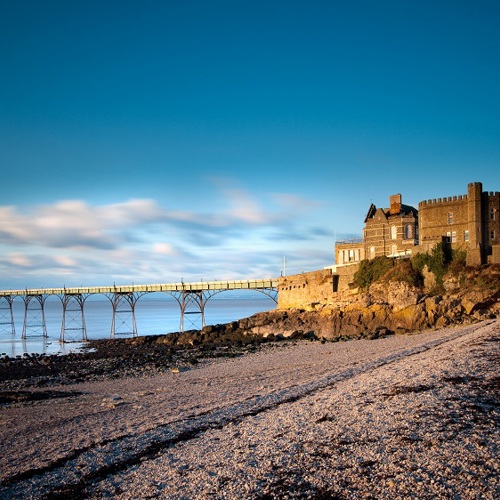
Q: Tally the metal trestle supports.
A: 5